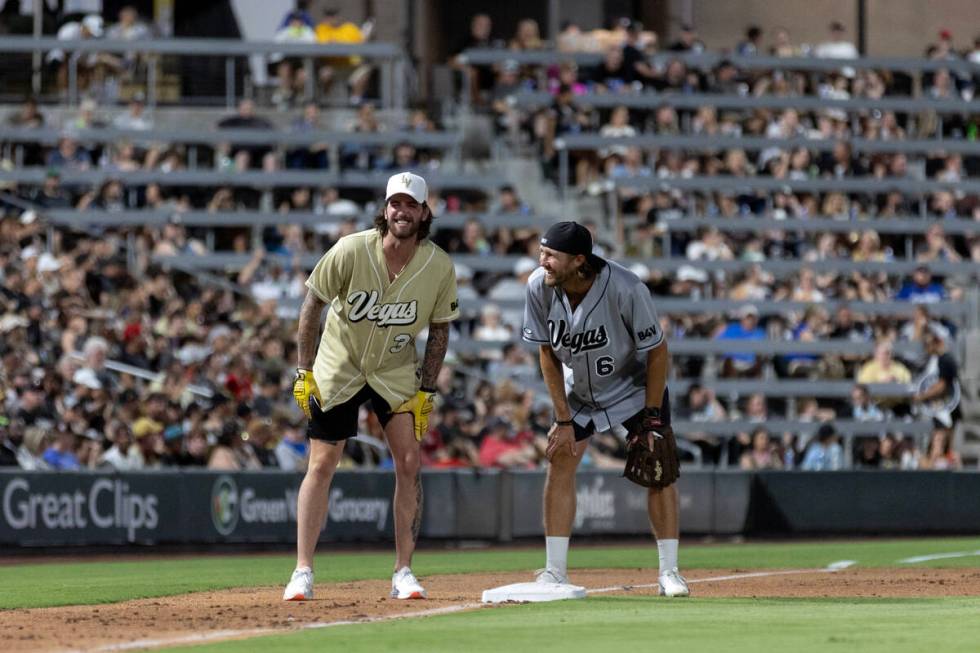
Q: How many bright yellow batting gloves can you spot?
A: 2